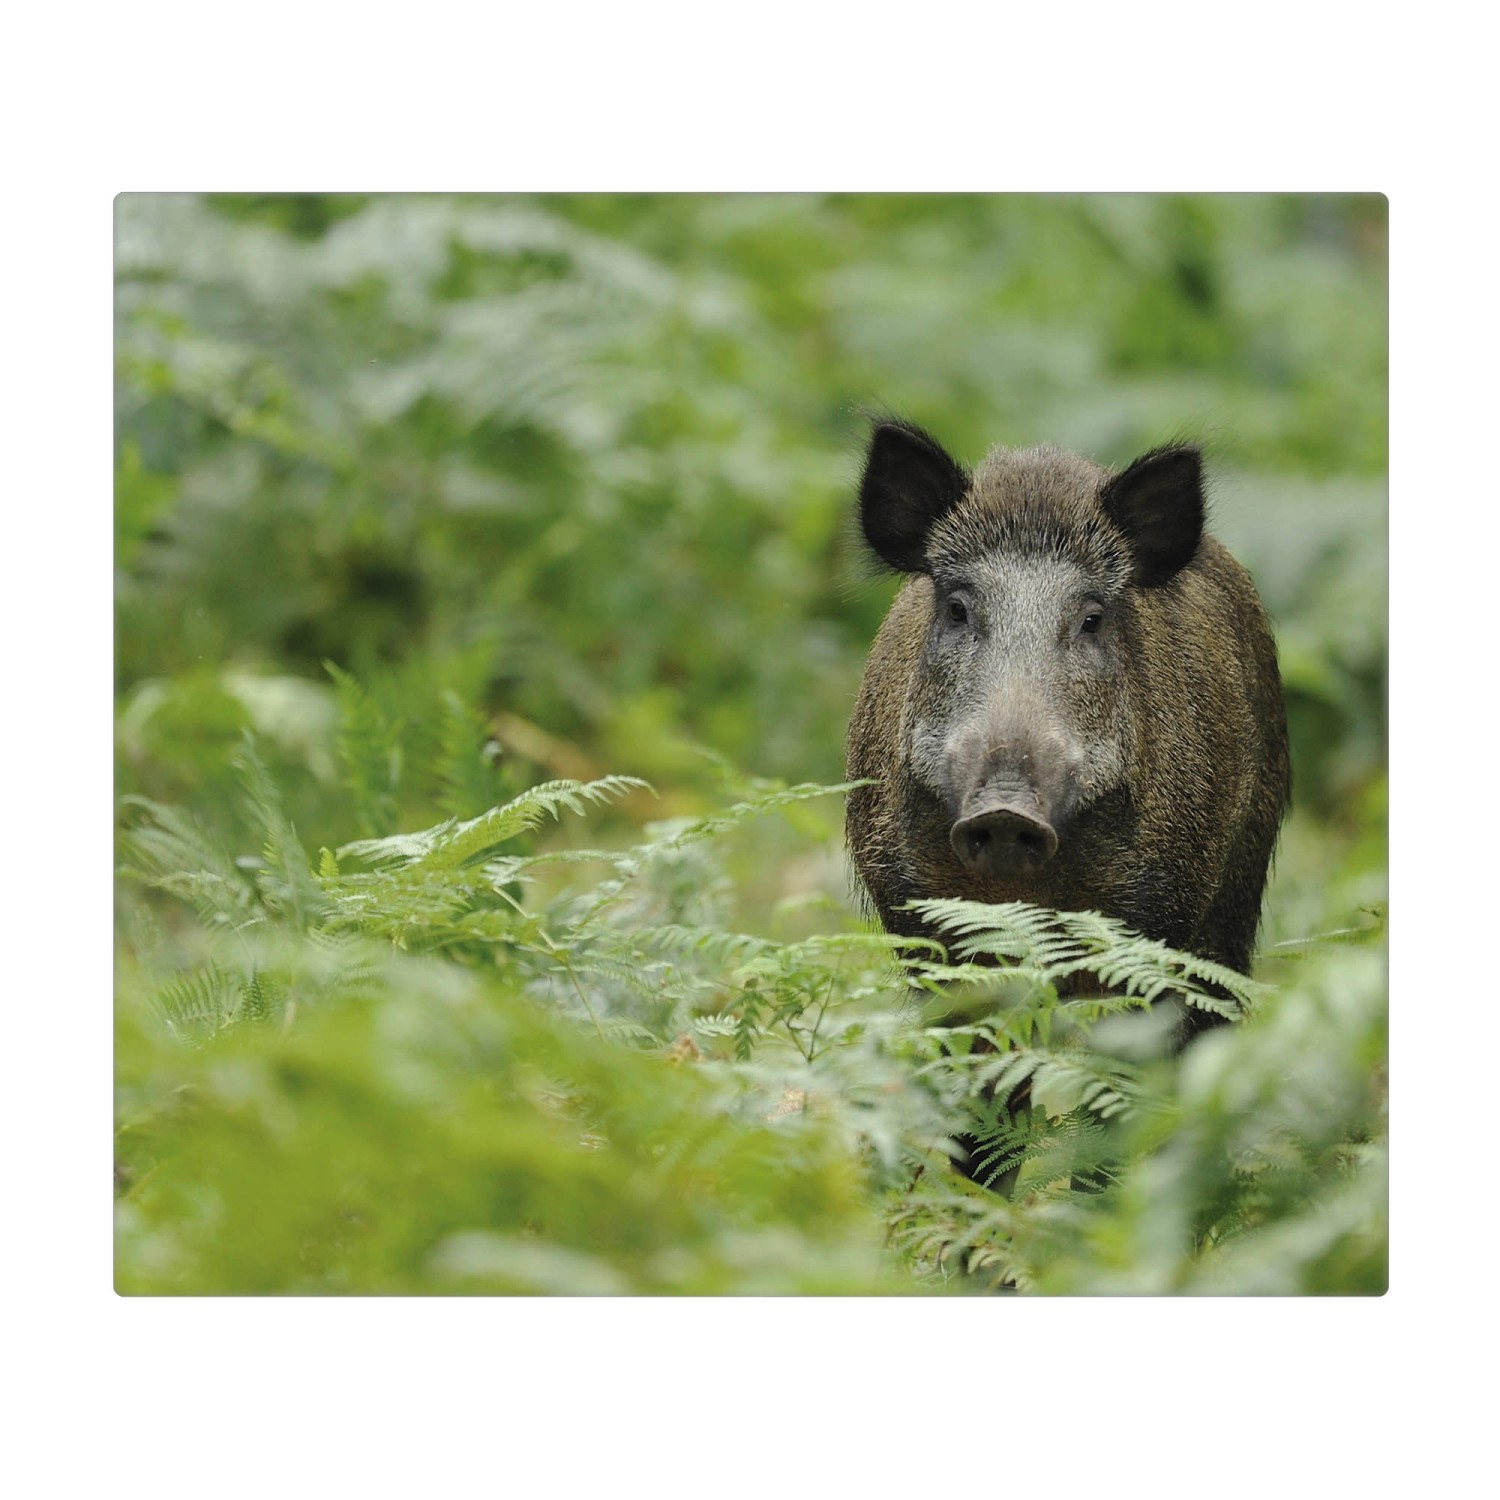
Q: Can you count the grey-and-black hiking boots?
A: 0